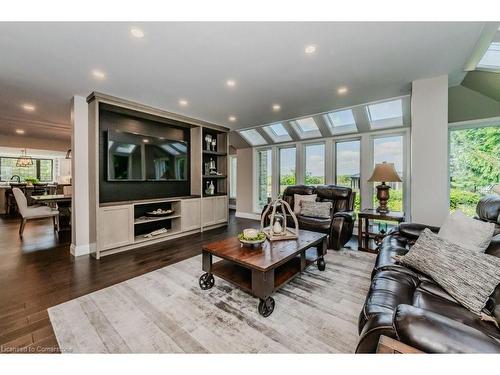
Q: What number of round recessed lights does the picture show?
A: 10